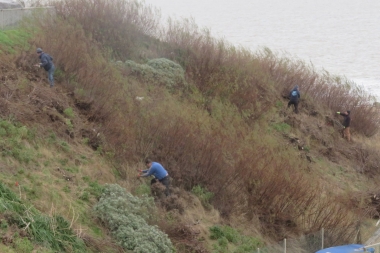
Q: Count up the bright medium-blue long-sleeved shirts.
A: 1